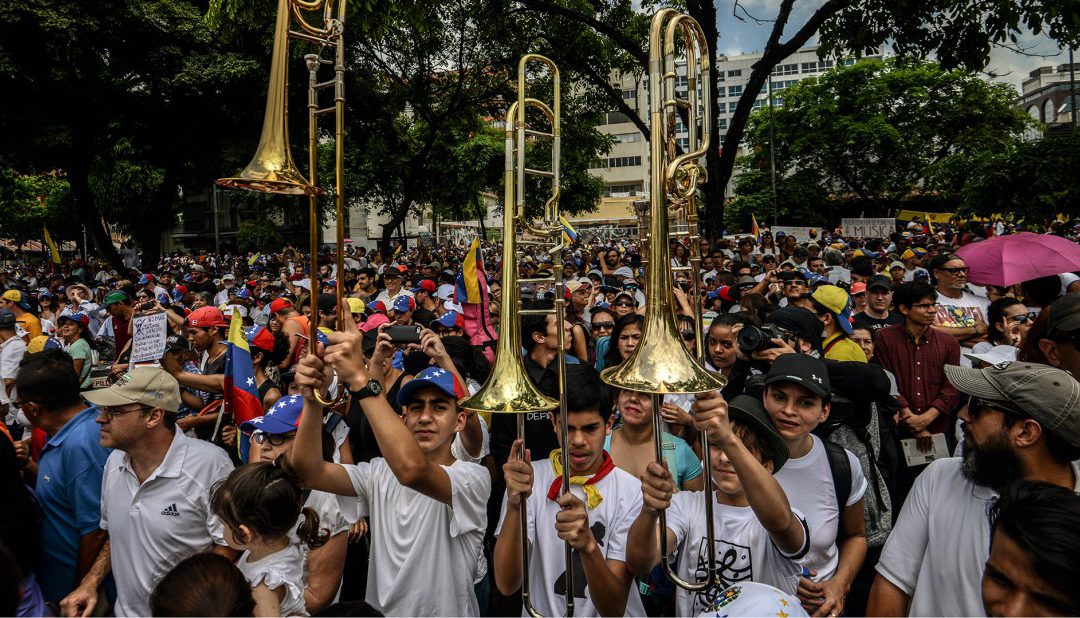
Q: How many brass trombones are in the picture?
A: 3